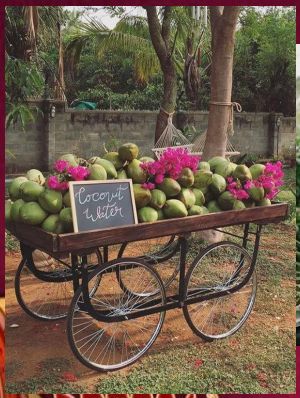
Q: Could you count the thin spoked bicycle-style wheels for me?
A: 4